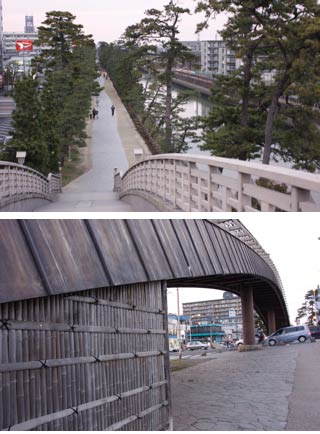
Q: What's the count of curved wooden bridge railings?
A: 2